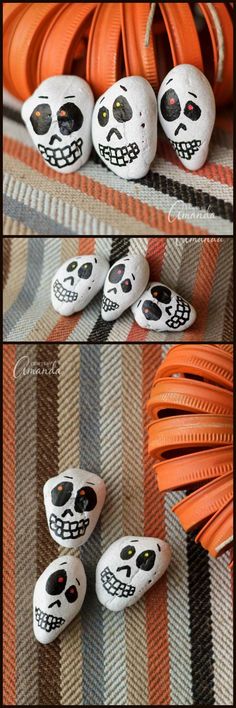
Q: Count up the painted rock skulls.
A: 9